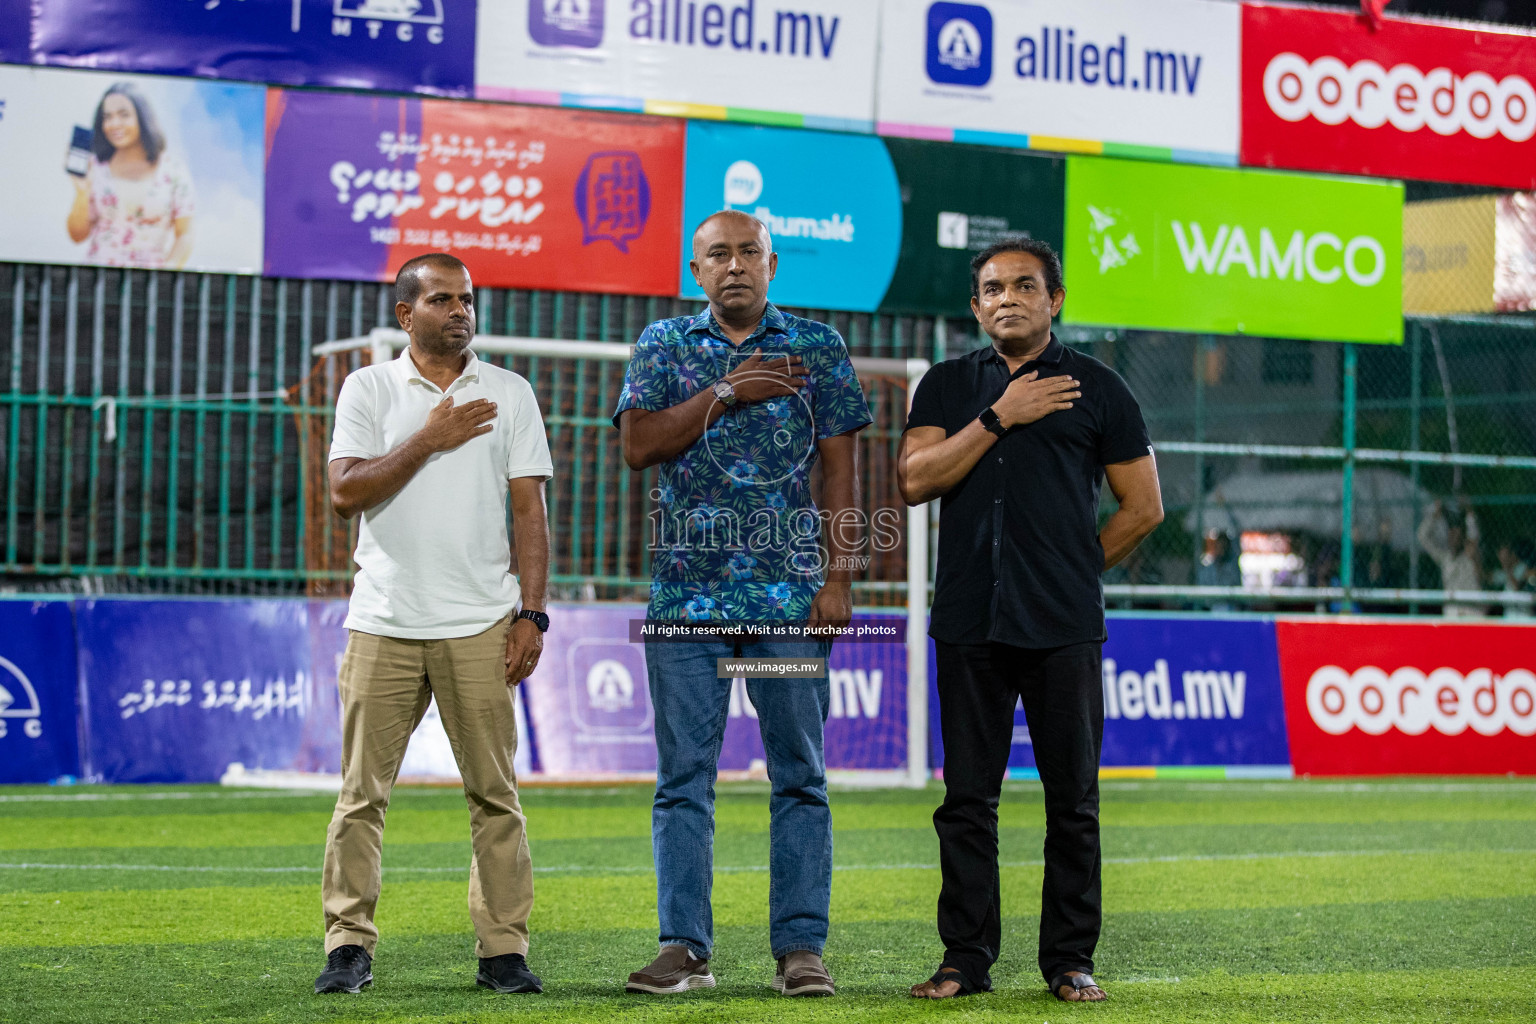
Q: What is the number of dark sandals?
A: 2